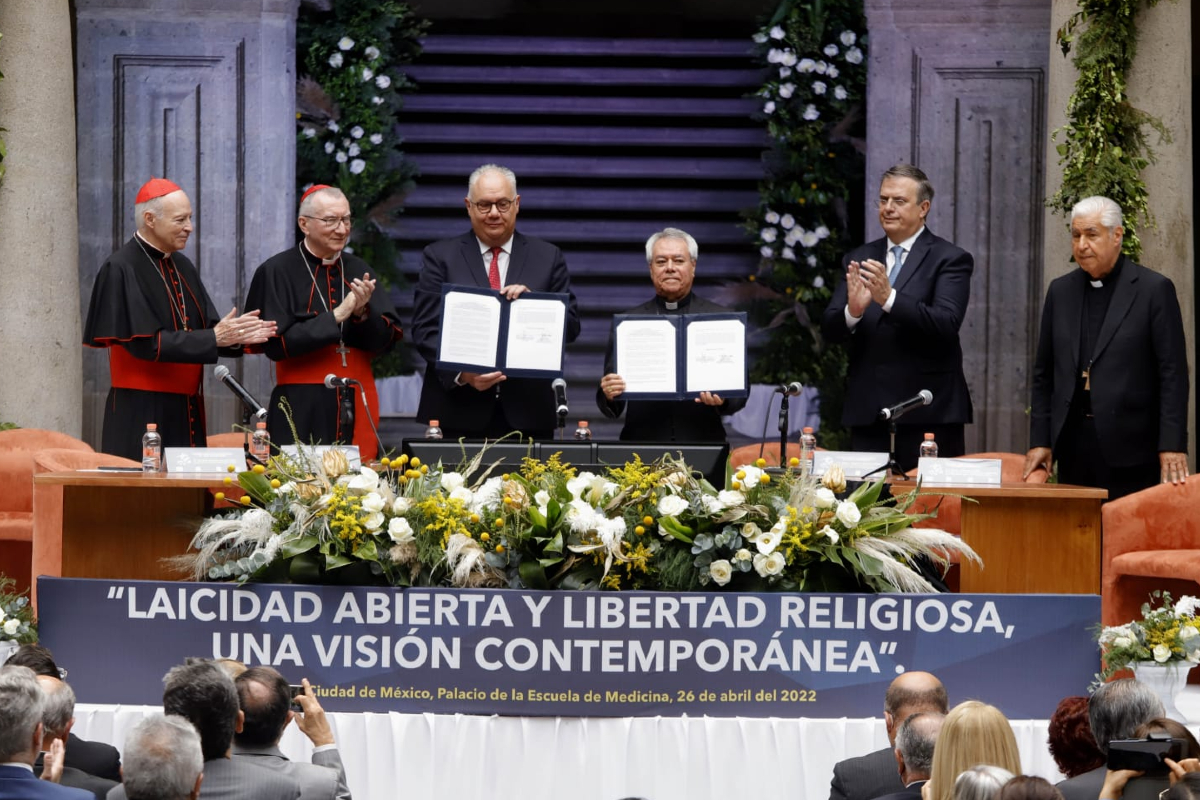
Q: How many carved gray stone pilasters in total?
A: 2